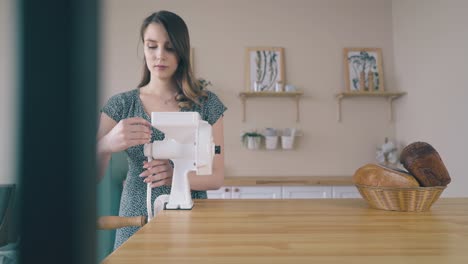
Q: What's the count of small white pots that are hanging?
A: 3